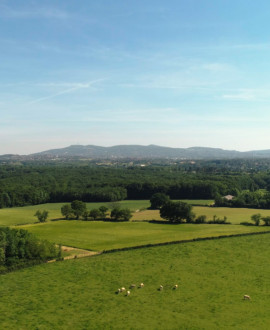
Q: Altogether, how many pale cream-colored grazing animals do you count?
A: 8